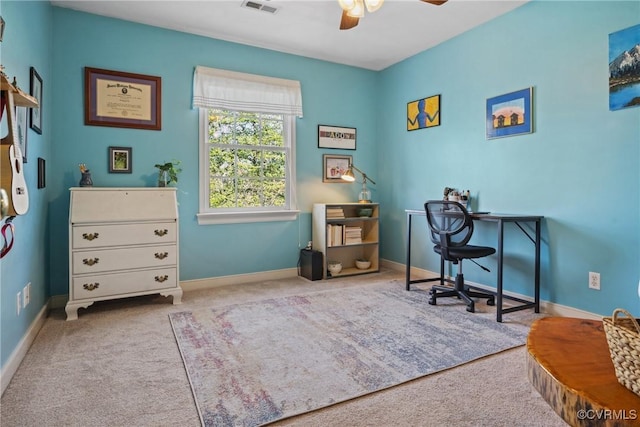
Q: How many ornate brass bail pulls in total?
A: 6